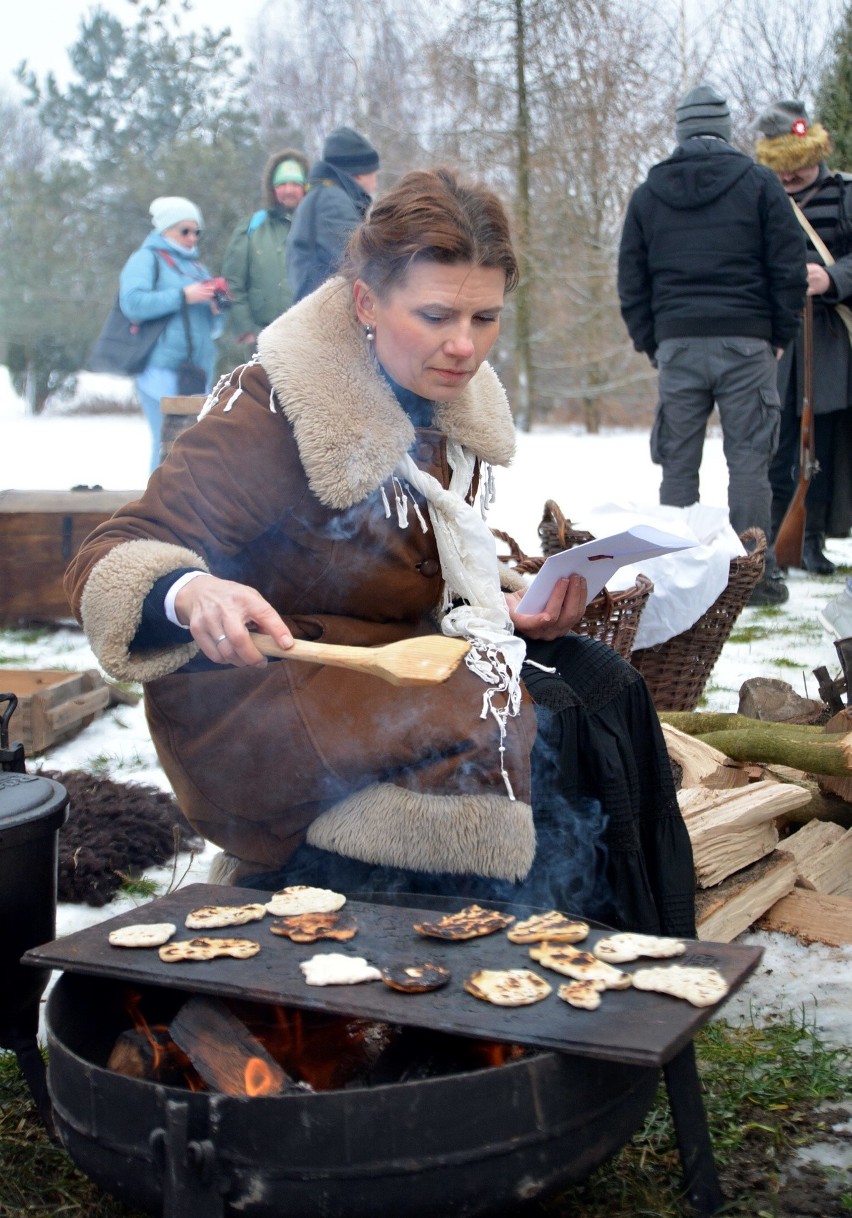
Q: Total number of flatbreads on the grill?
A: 14